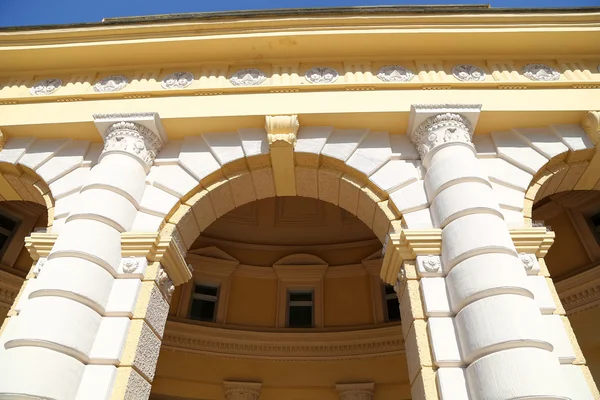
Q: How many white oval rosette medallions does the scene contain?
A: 8